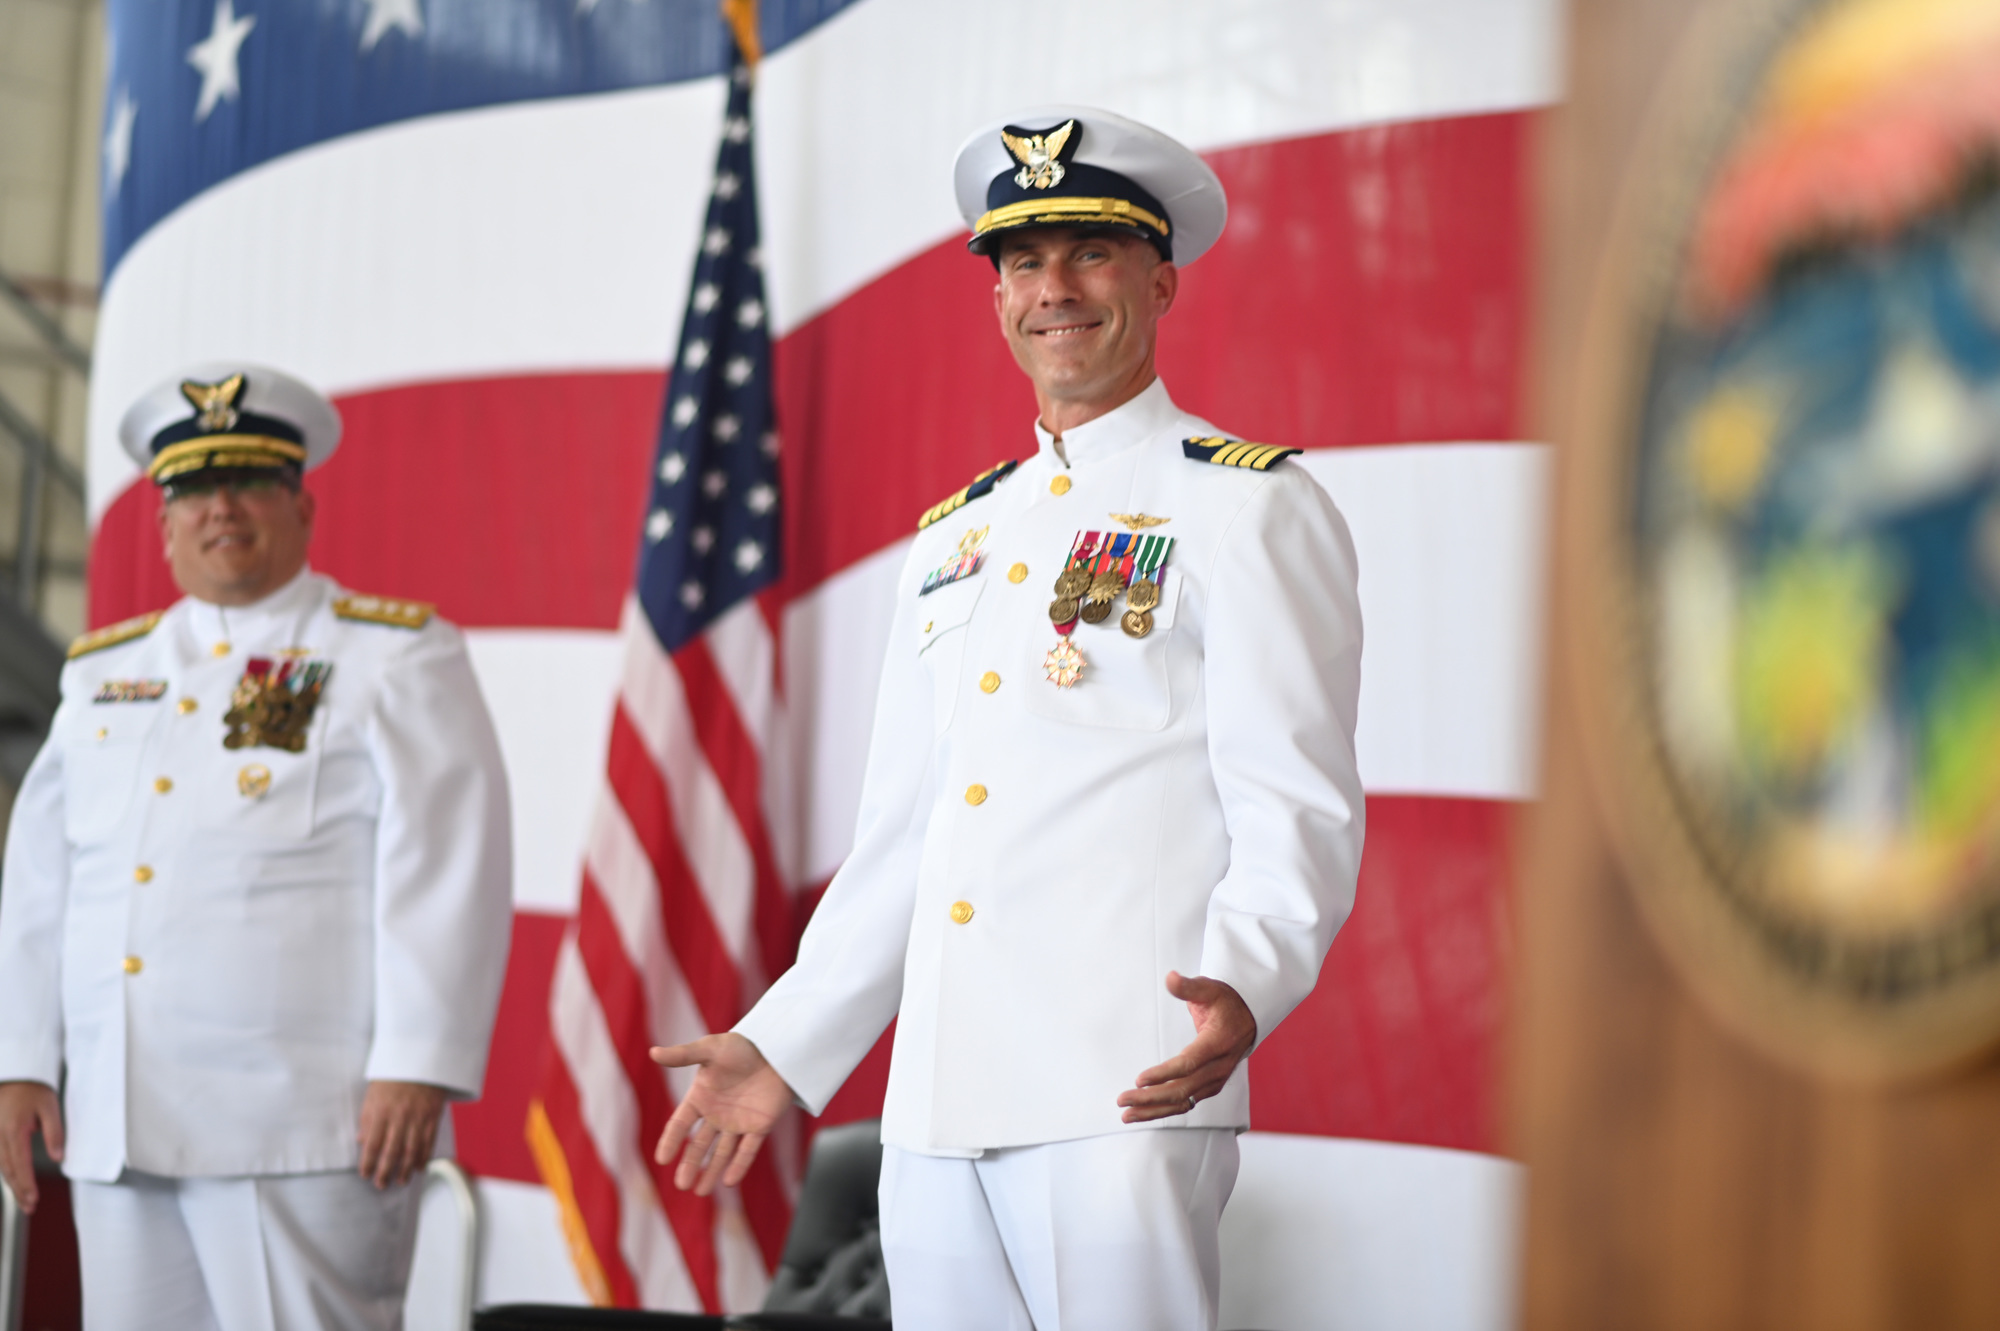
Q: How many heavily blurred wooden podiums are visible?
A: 1